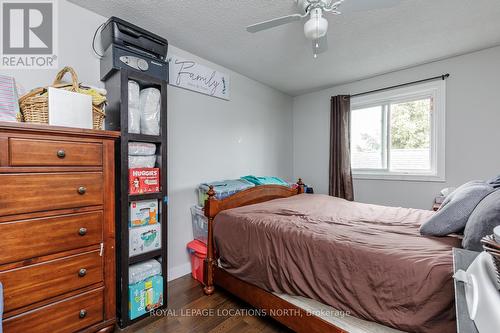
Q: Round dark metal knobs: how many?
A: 5